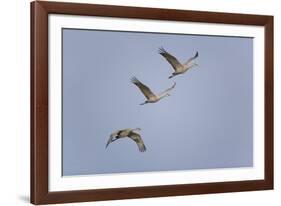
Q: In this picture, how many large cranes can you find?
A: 3